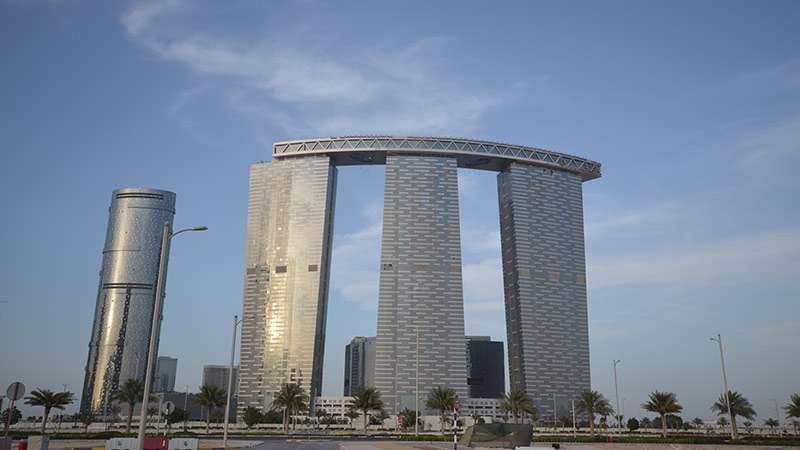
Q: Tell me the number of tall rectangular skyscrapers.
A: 3